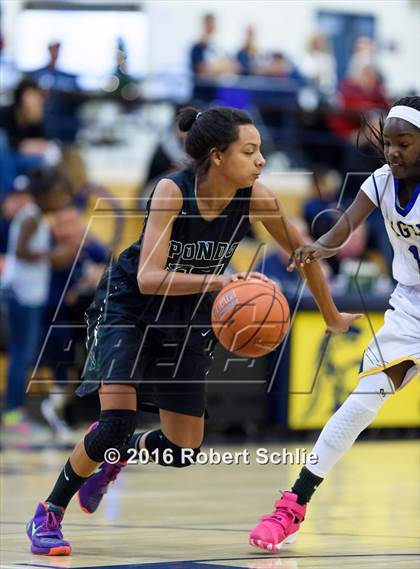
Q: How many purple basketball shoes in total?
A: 2